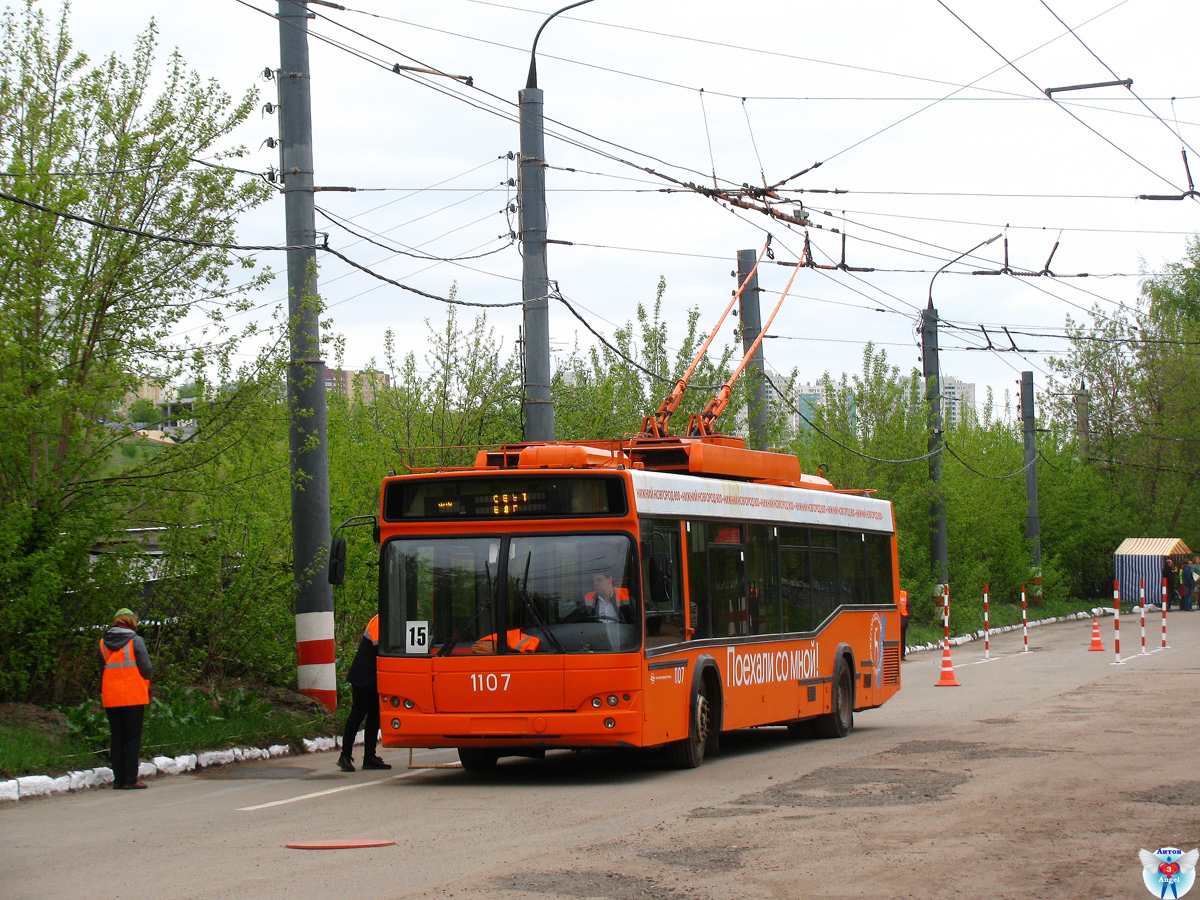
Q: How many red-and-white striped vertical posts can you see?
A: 6